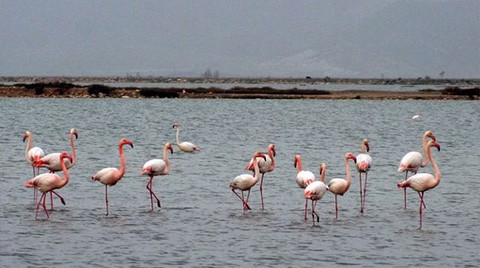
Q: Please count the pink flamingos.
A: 14